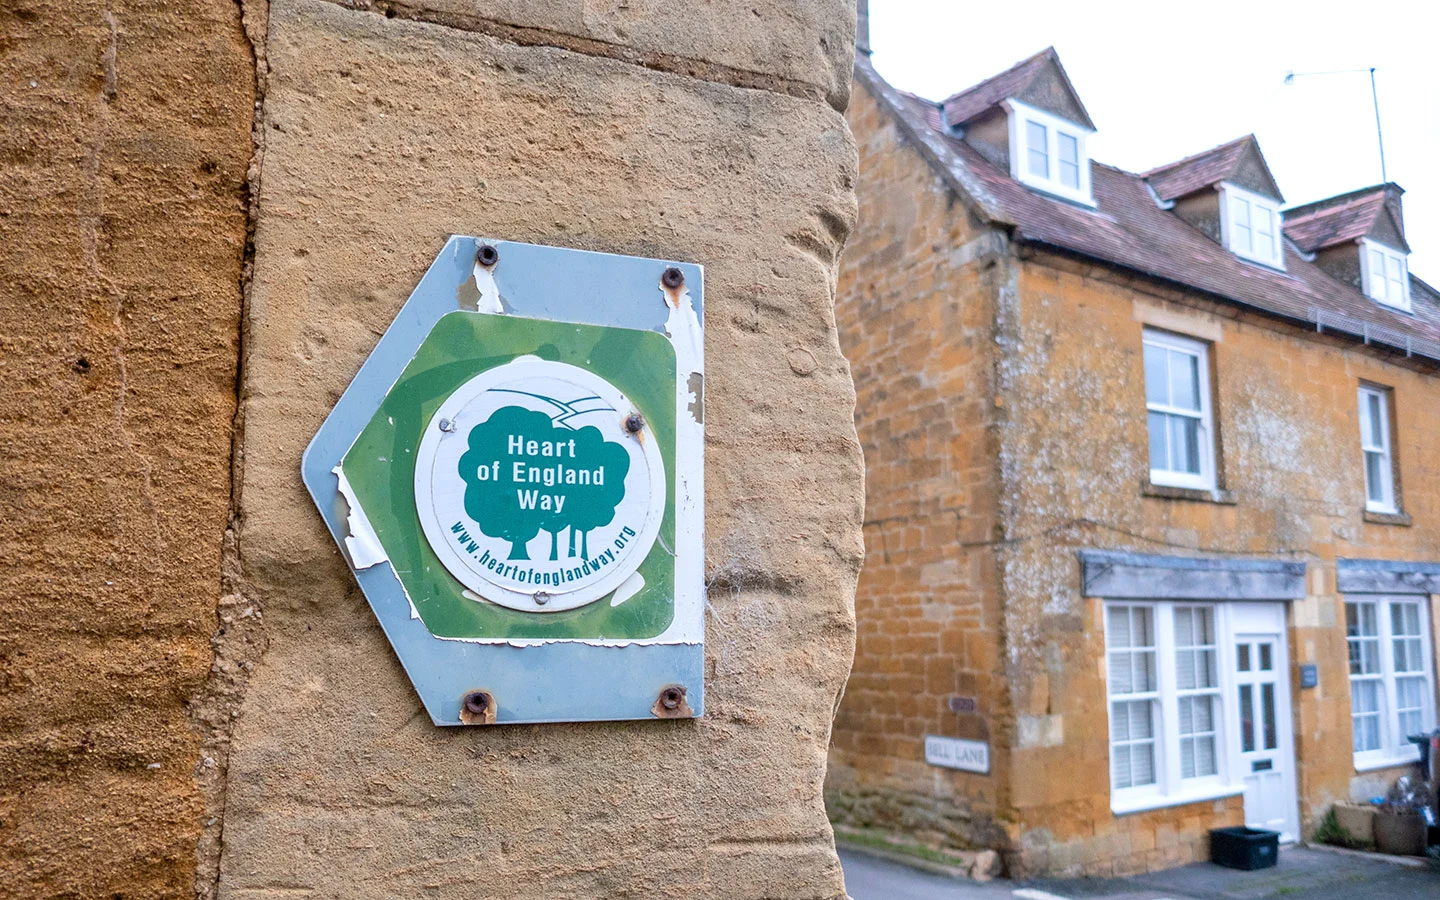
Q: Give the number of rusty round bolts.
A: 5